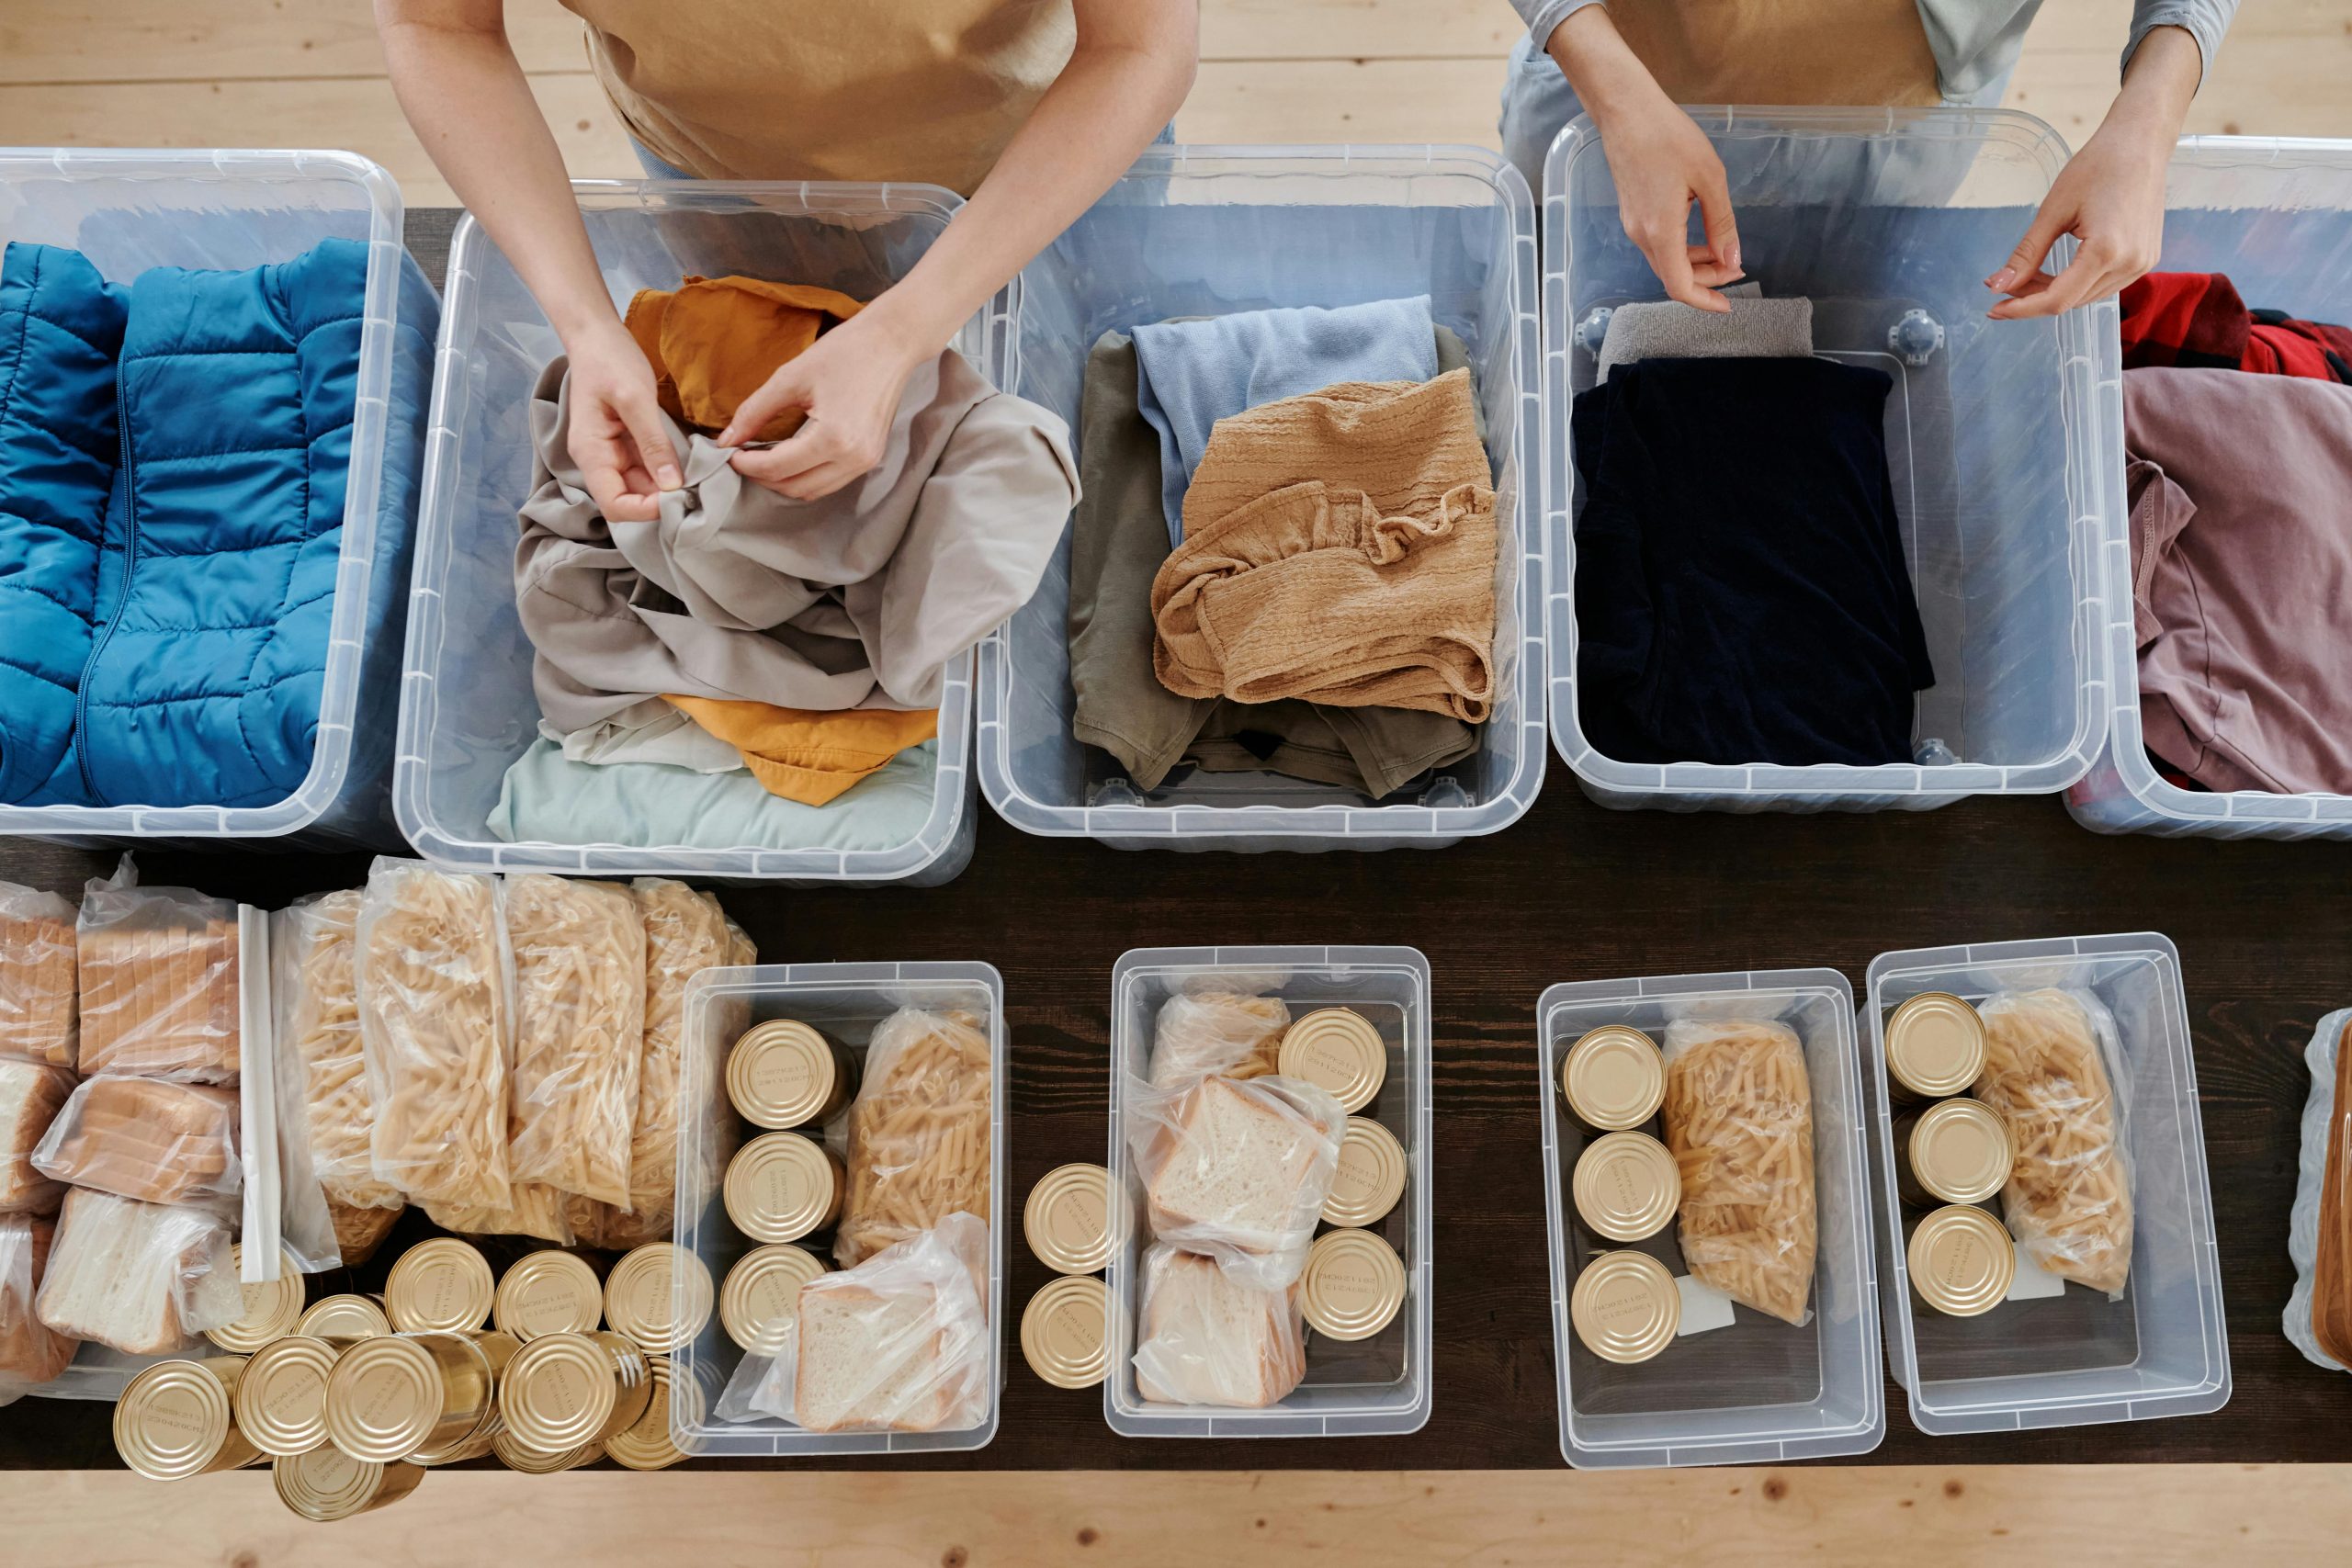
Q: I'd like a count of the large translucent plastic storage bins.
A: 5